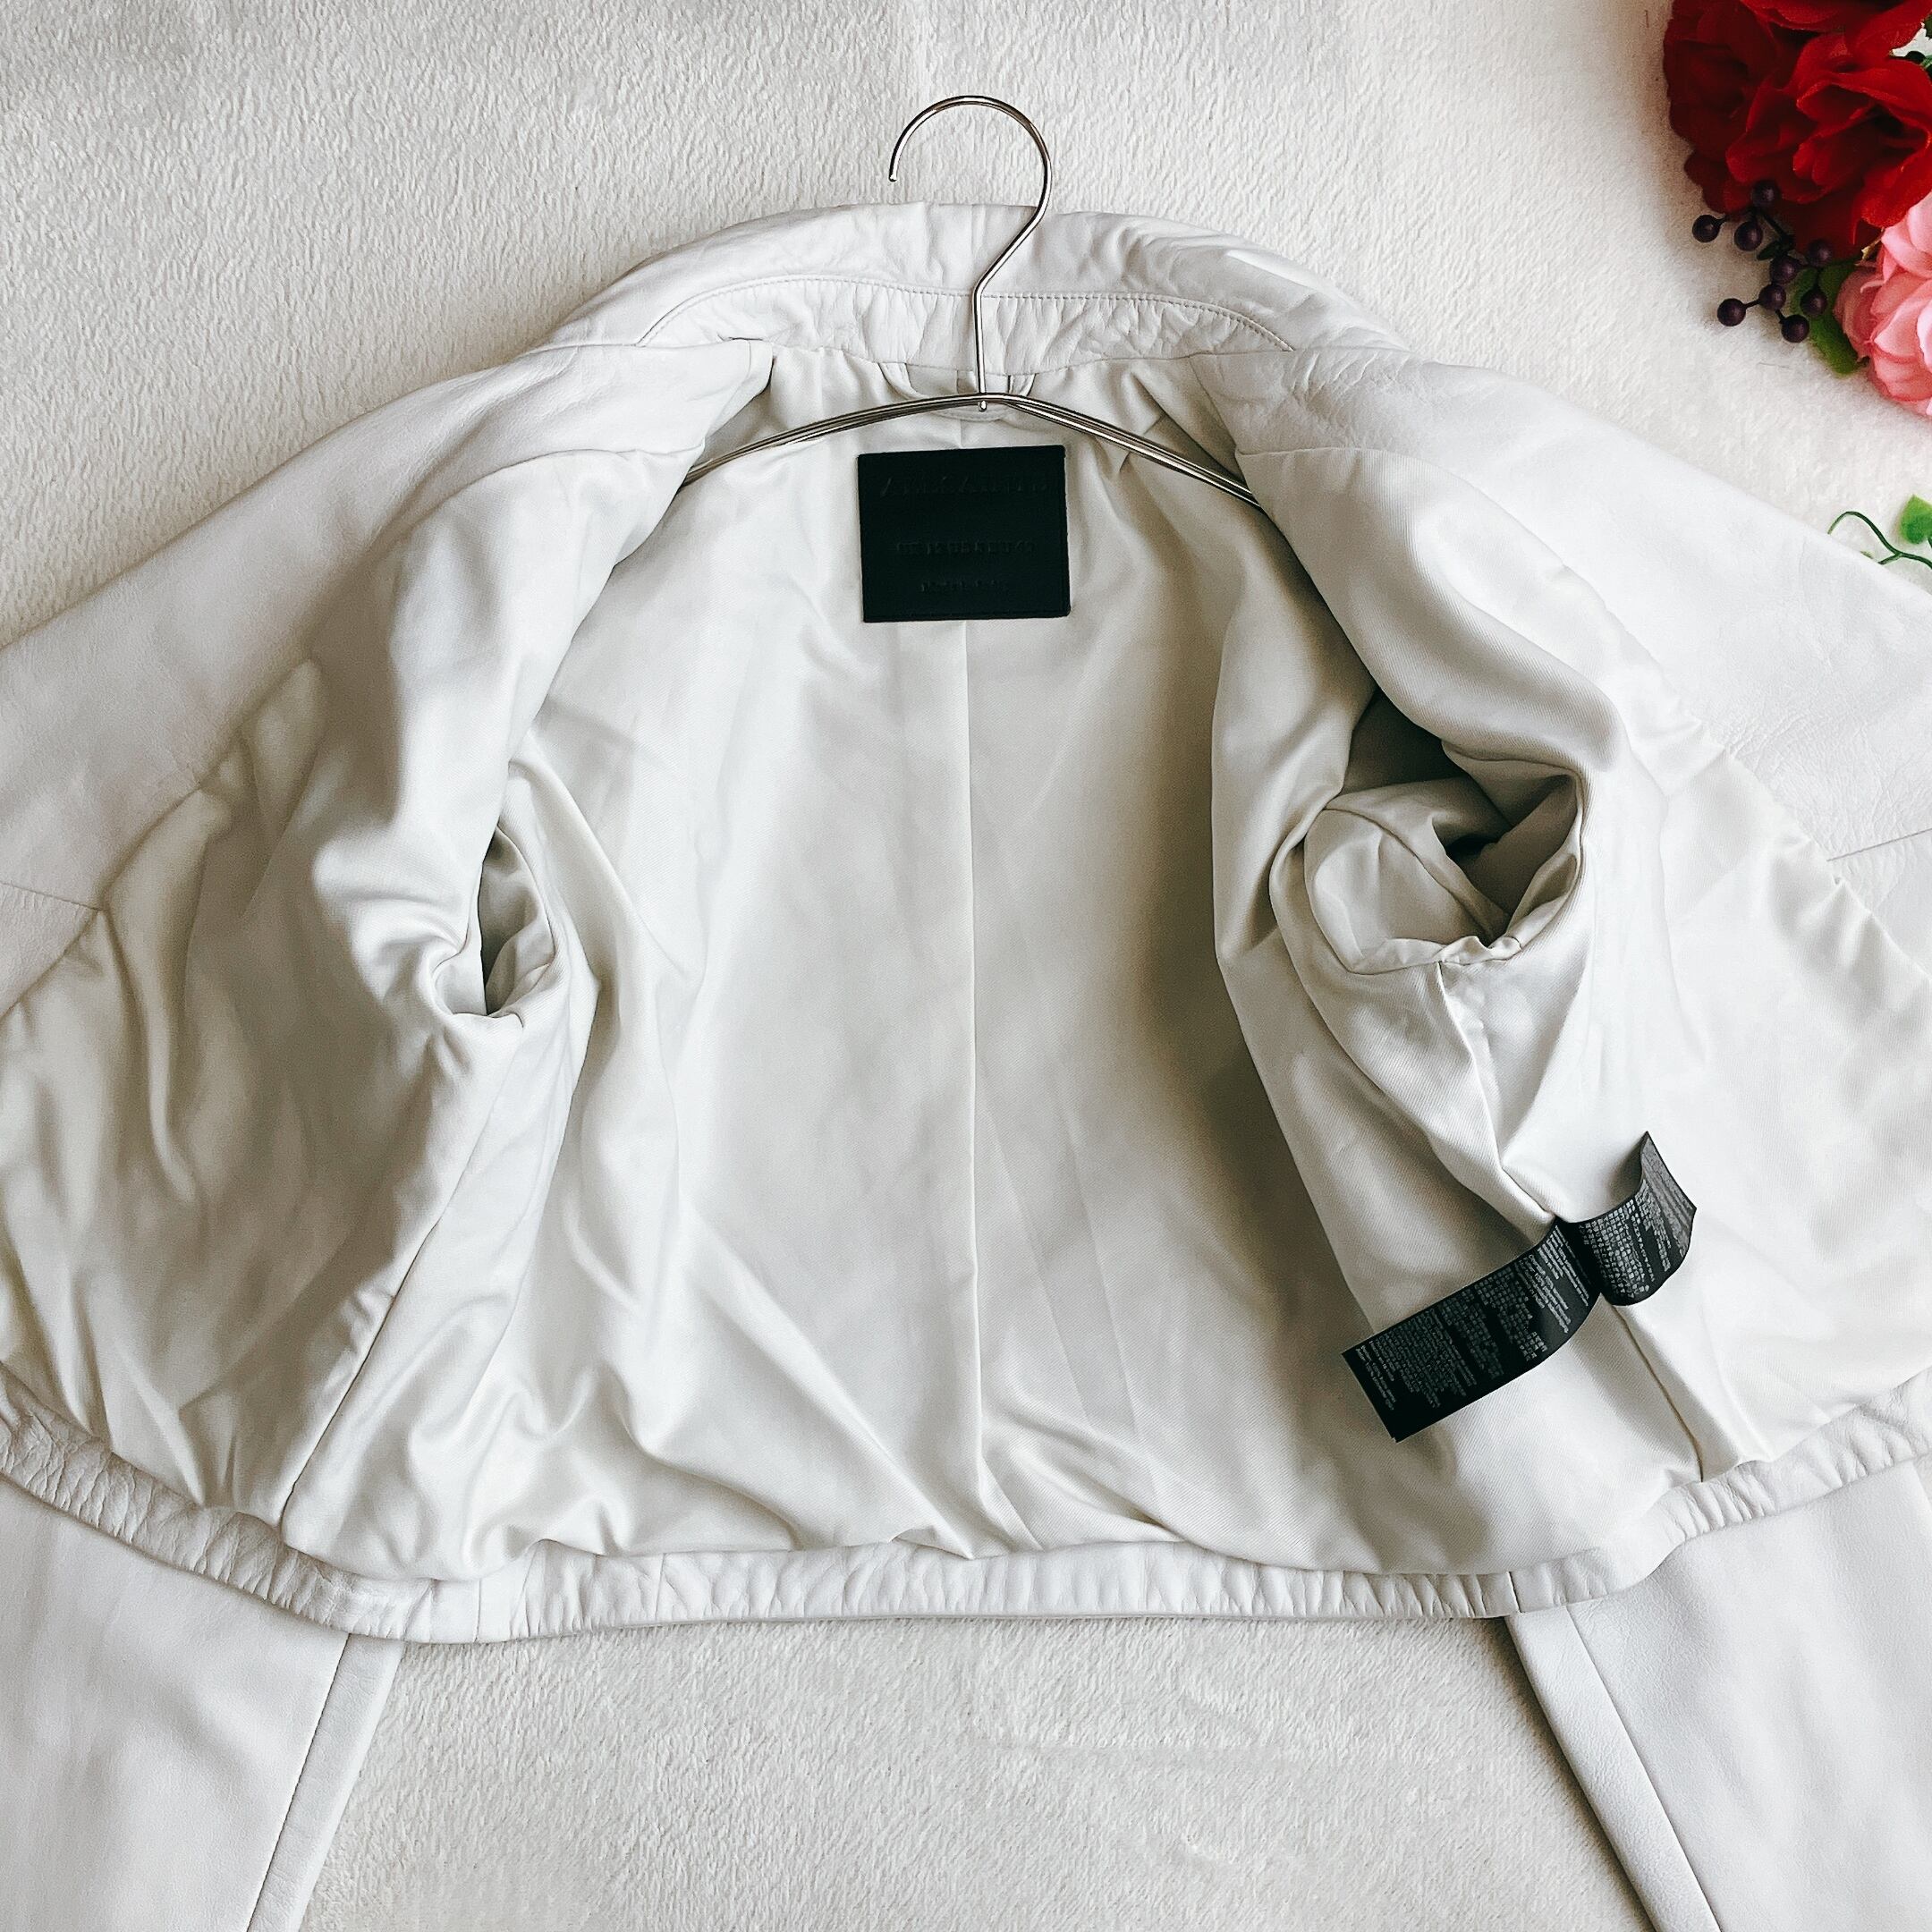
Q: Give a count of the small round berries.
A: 9